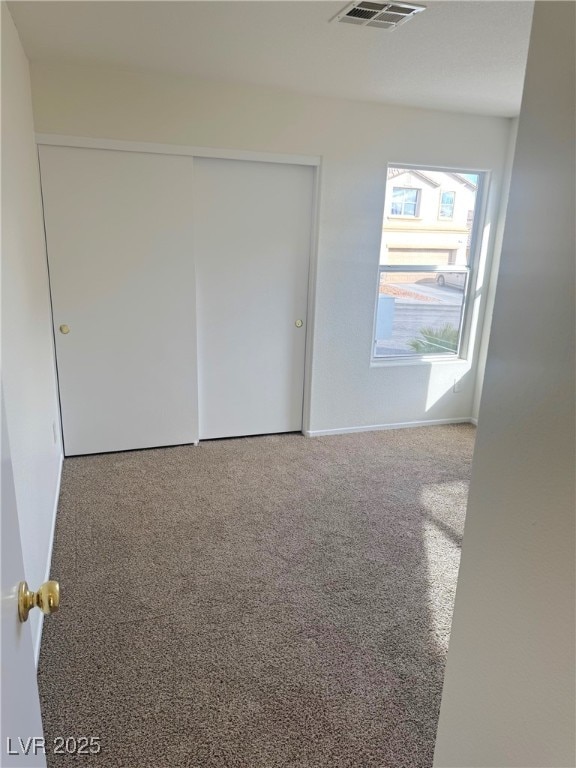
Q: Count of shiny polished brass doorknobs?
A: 1